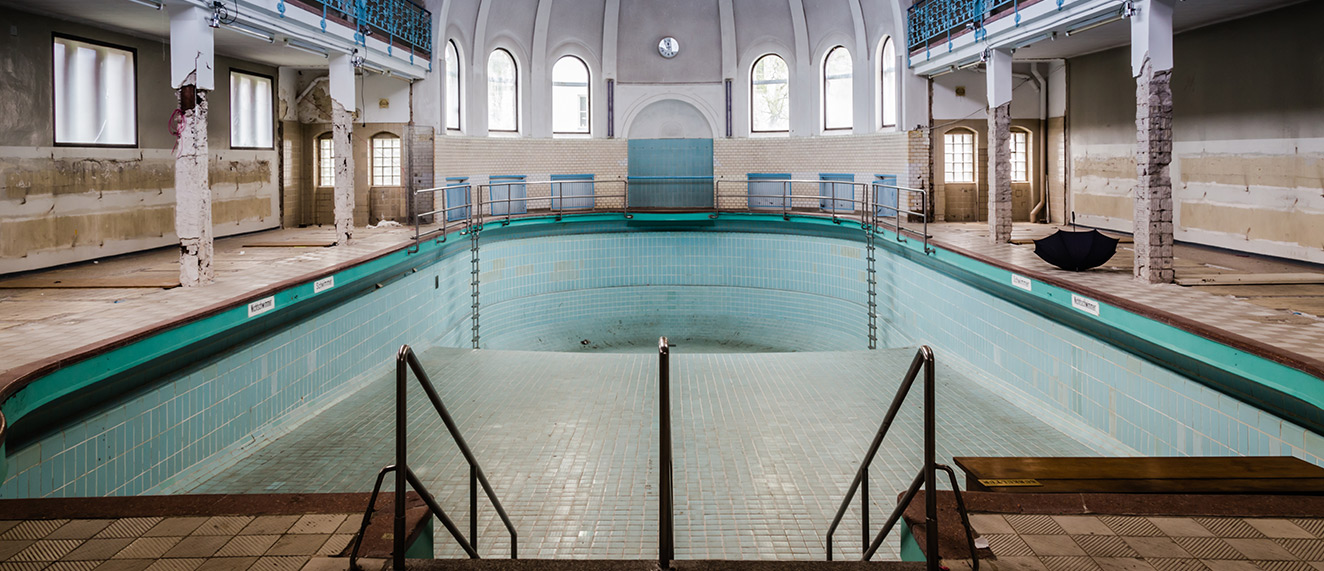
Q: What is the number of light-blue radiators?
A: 6